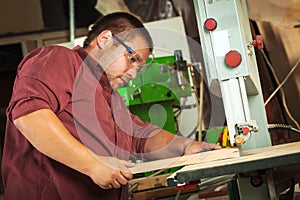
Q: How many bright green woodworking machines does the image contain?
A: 1